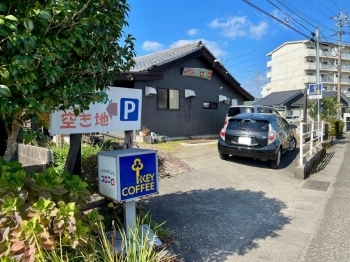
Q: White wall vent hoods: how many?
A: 3